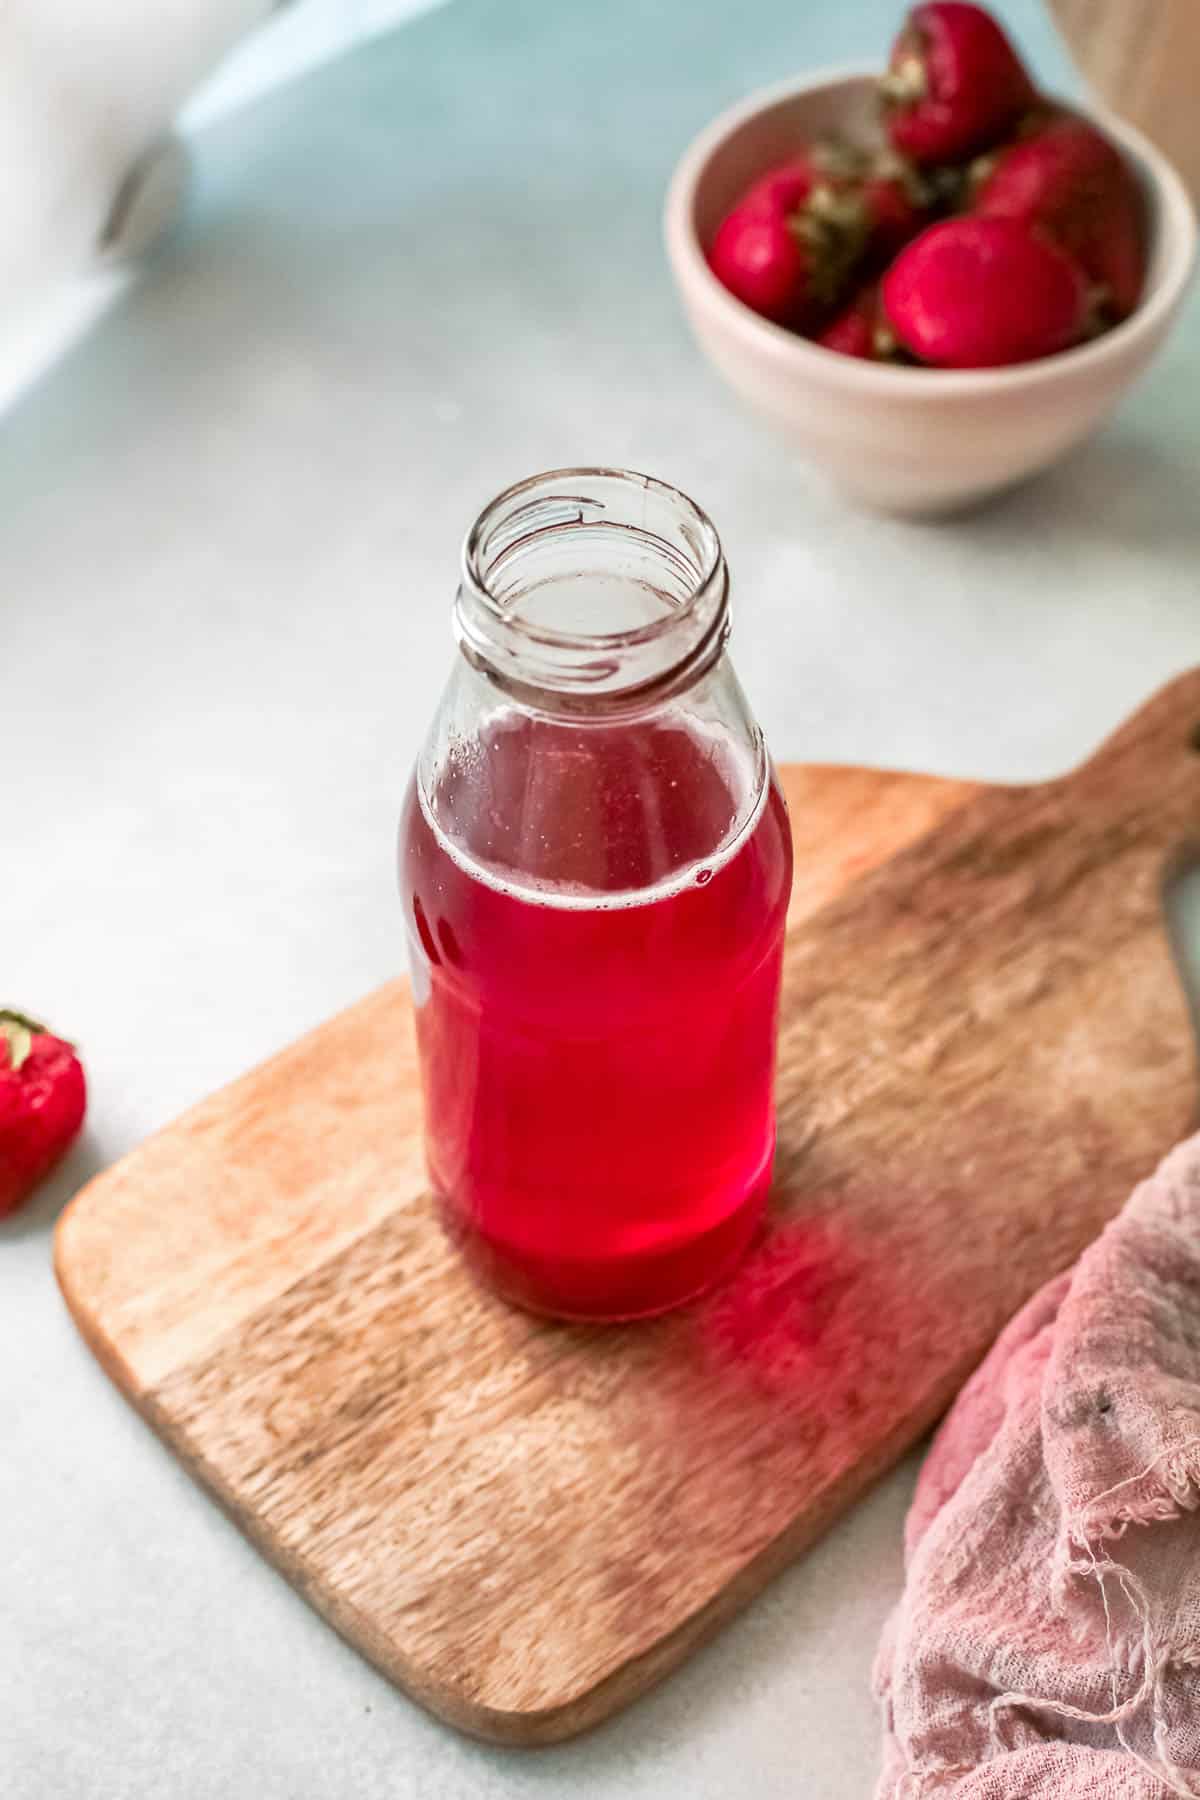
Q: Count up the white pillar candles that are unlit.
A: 0